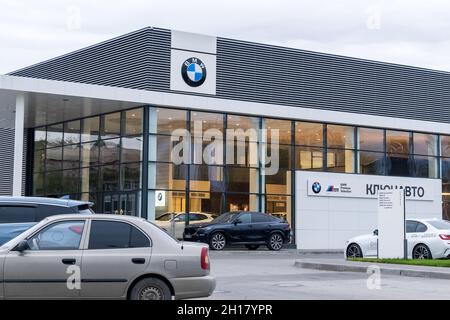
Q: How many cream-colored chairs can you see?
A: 0